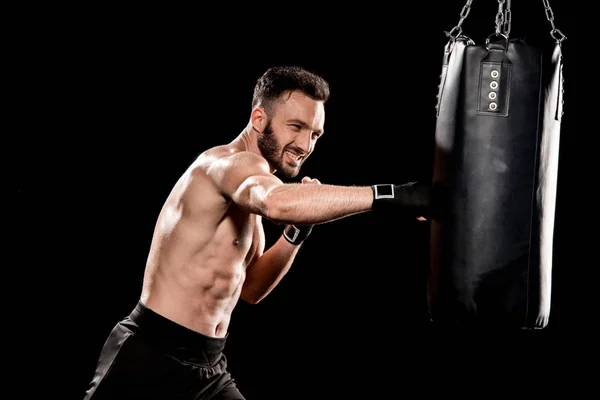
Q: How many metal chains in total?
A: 4